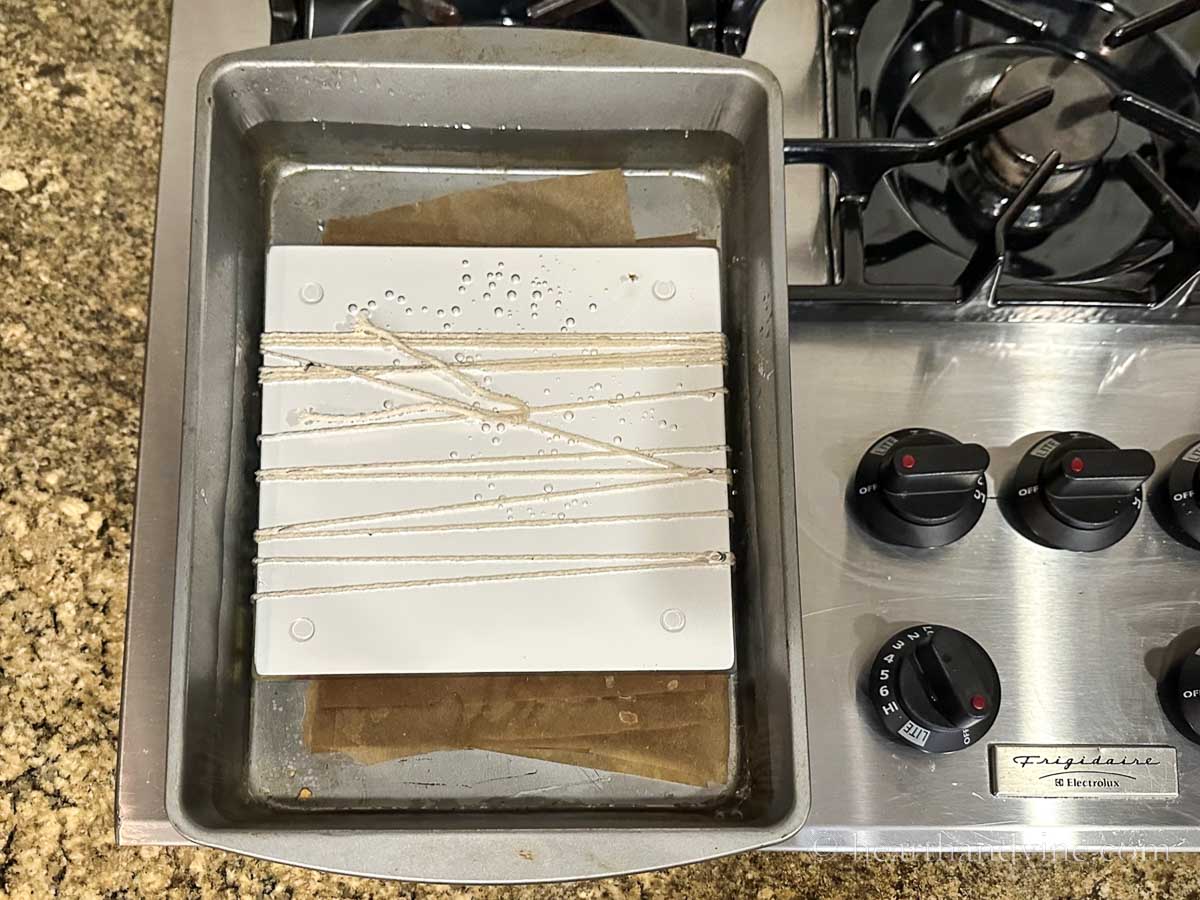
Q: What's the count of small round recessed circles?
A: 4